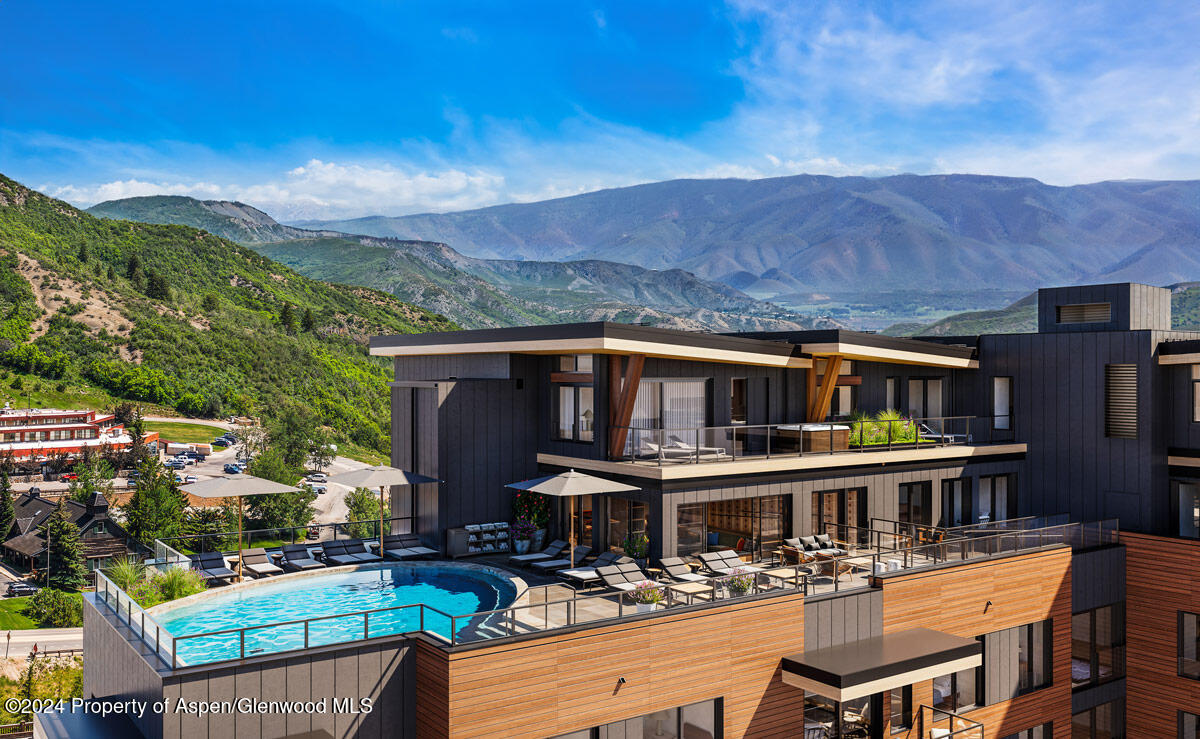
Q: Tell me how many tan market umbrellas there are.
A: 3